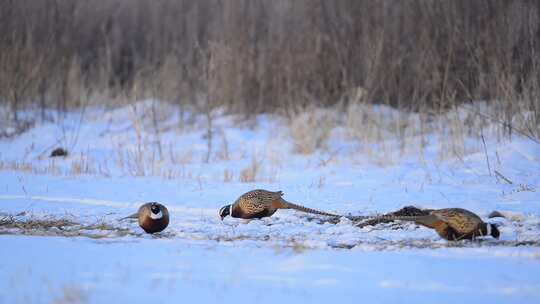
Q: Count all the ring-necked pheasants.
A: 3